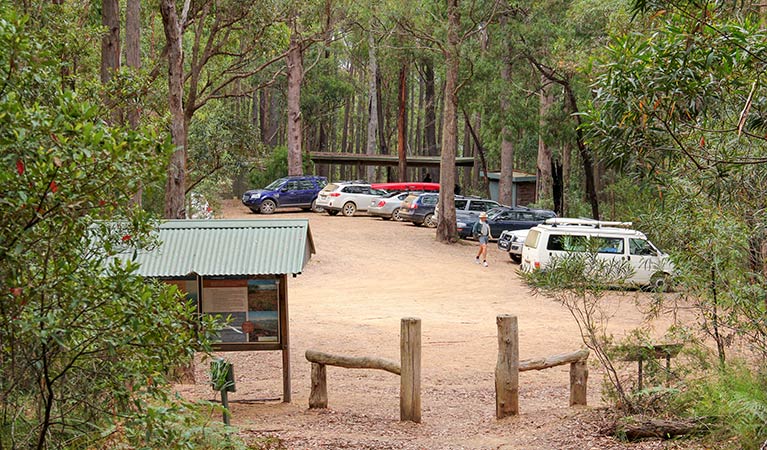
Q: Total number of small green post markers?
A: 1